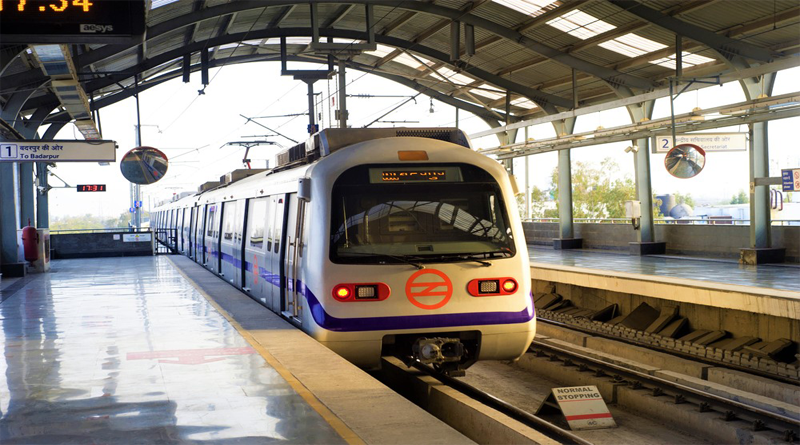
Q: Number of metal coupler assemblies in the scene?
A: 1